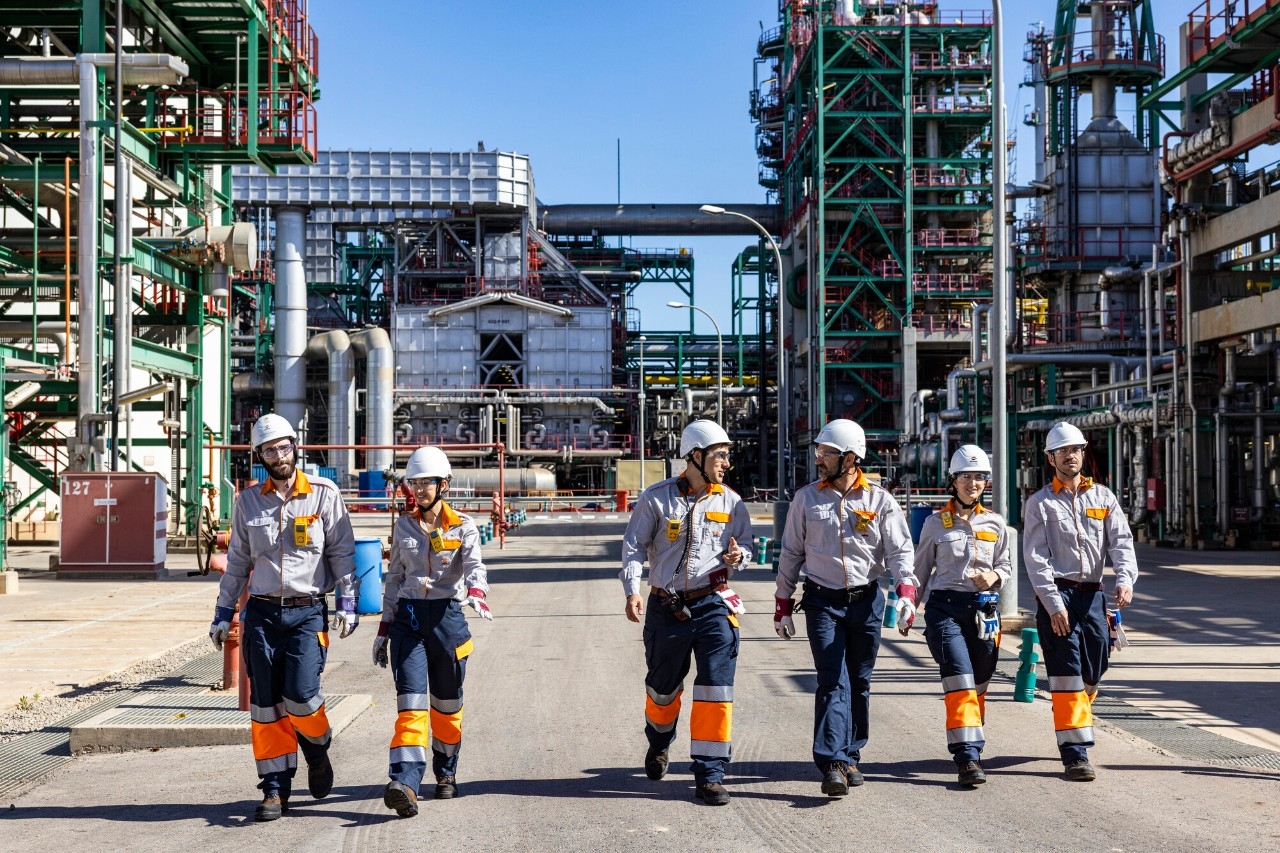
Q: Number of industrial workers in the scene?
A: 6